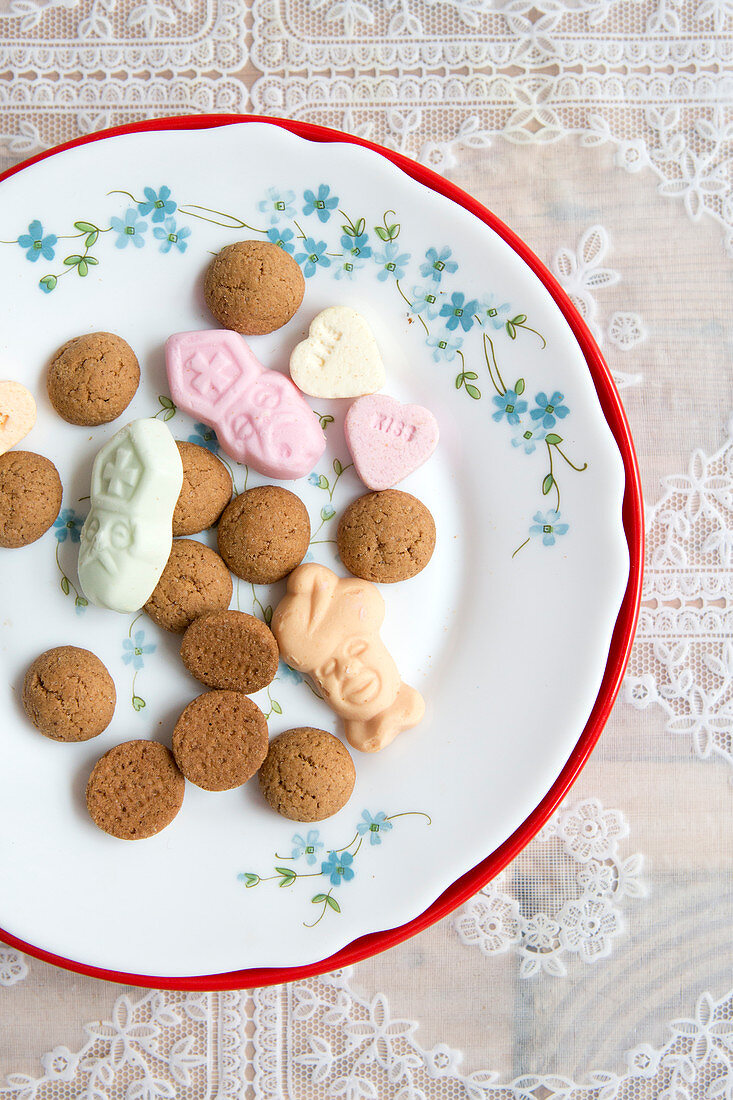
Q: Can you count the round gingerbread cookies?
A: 12